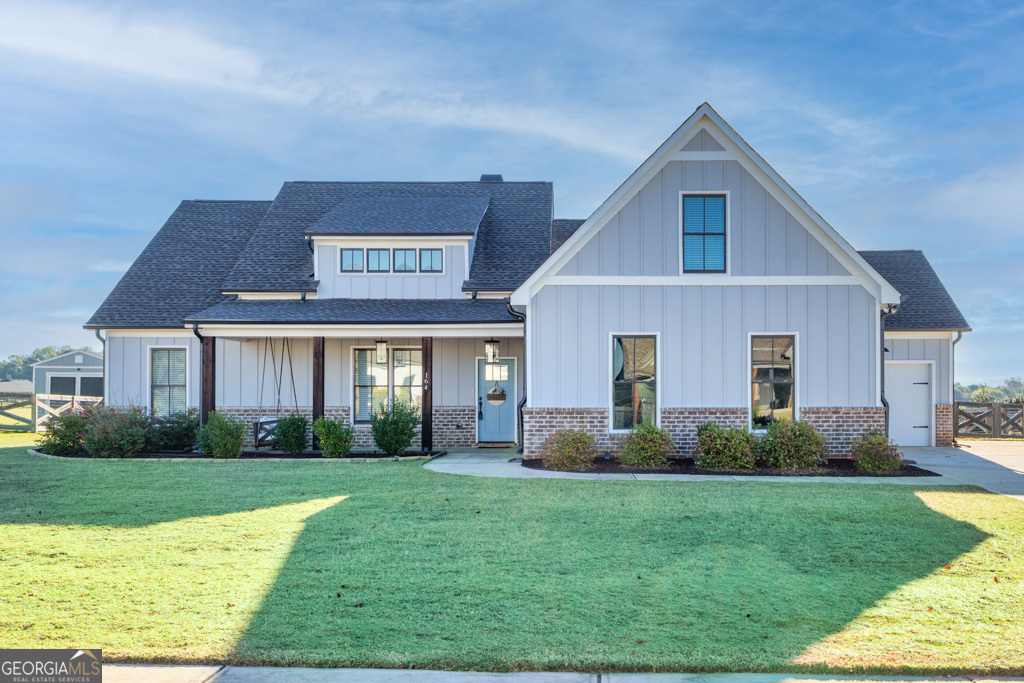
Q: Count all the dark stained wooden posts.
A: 3